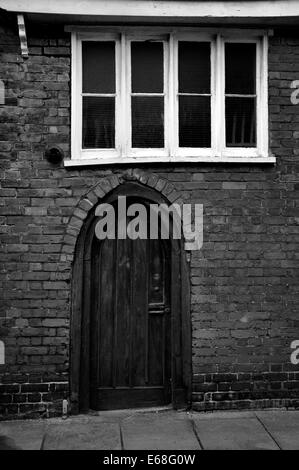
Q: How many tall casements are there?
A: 4